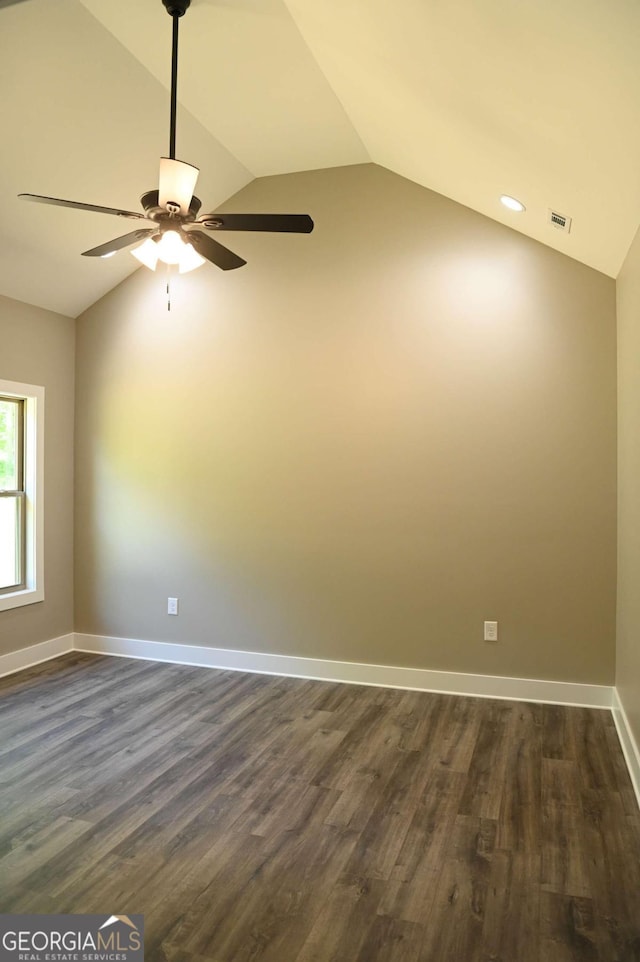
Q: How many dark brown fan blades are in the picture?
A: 4